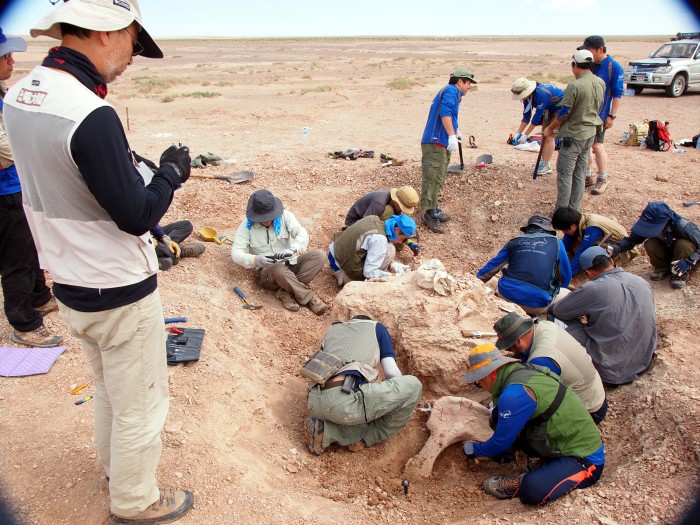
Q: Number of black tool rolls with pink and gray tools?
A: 1